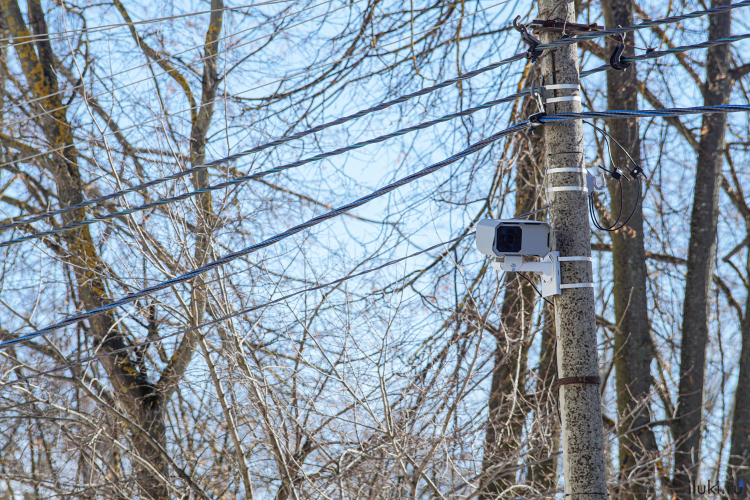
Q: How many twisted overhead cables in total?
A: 3